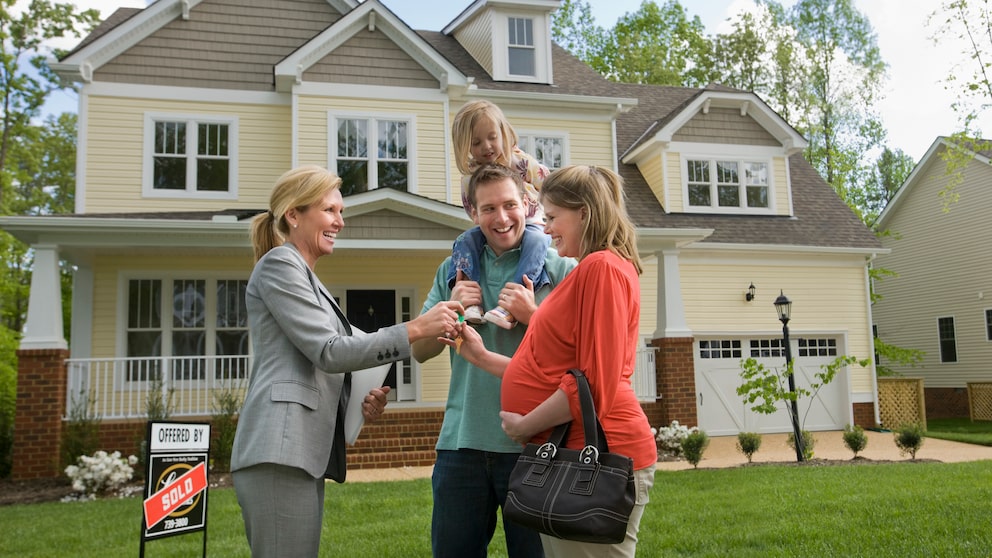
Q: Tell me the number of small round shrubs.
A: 5